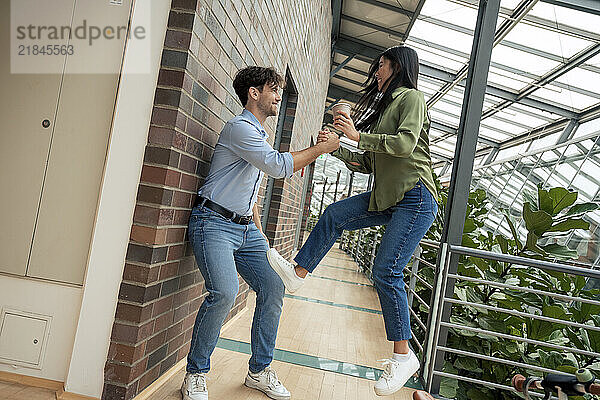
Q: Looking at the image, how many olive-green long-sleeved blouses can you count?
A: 1